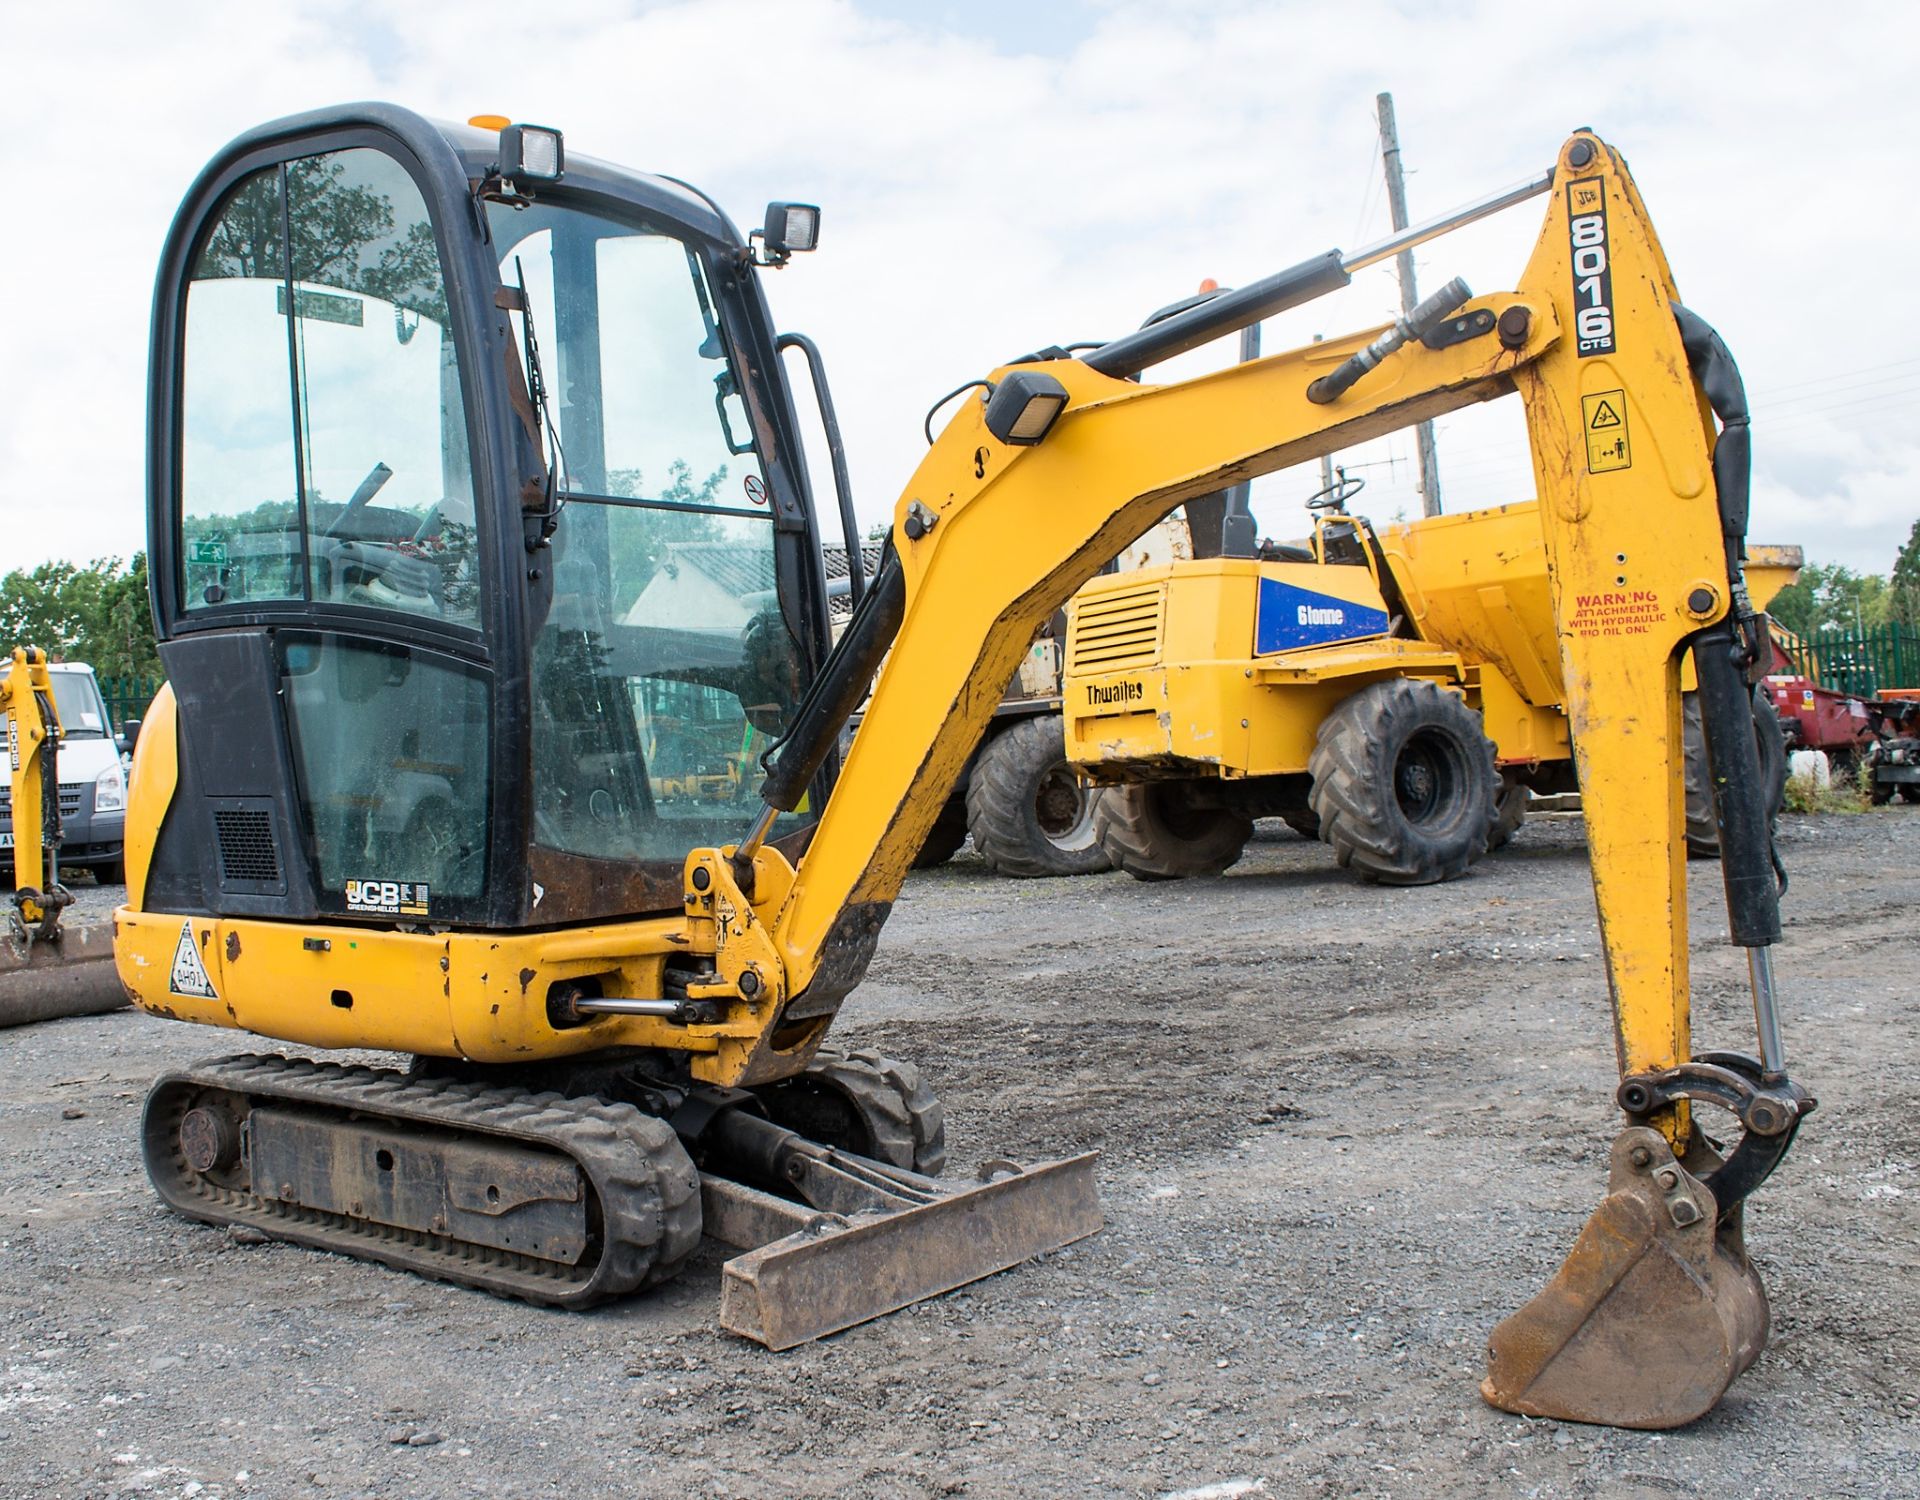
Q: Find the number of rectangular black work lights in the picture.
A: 3